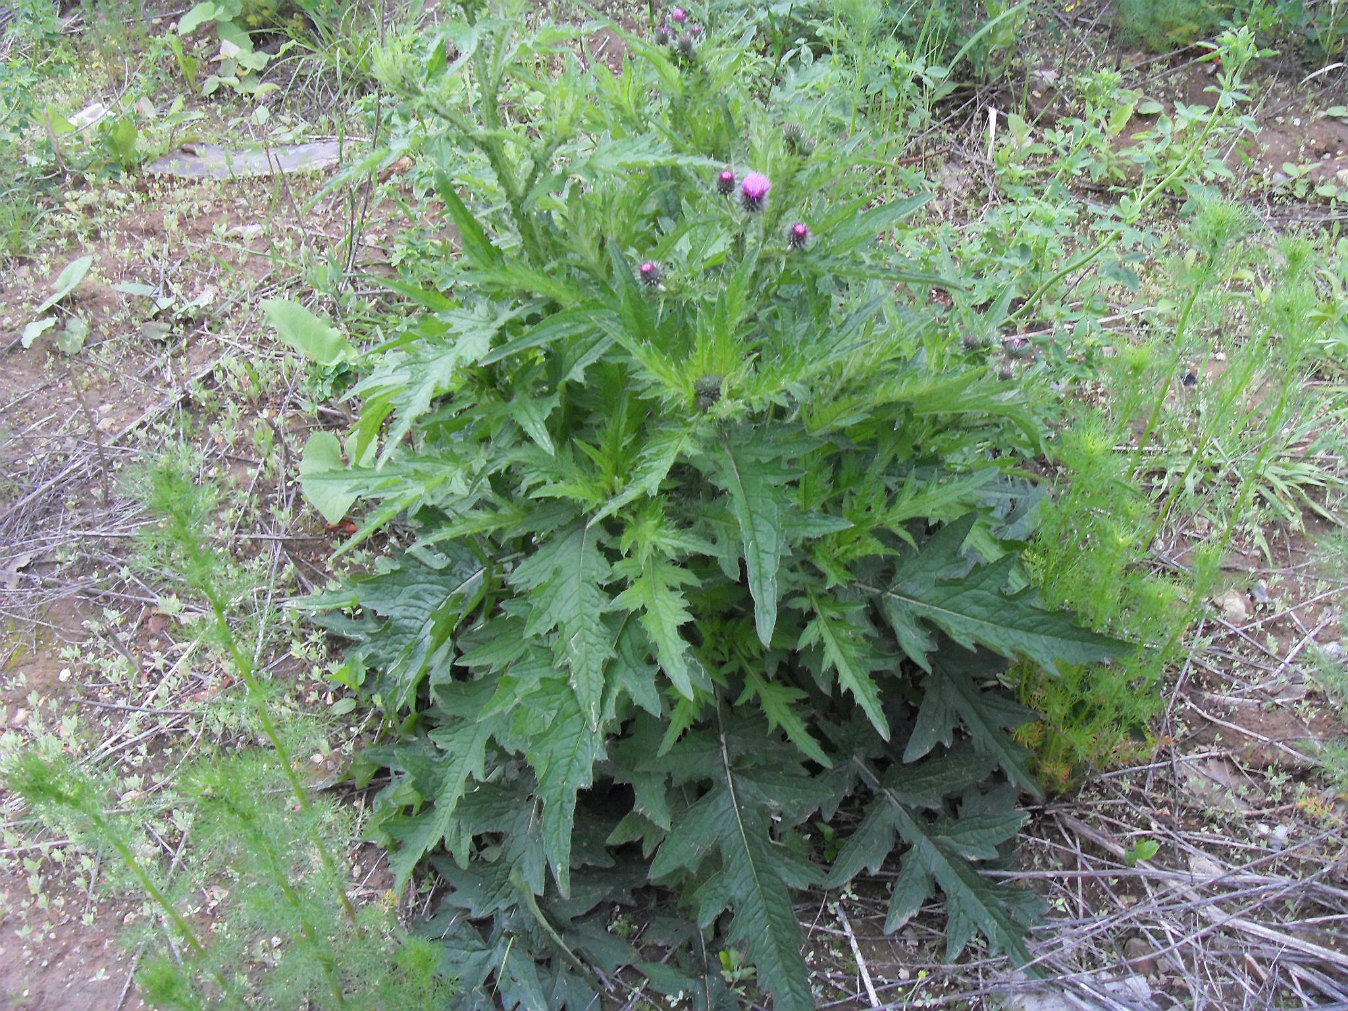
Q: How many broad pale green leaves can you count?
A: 2